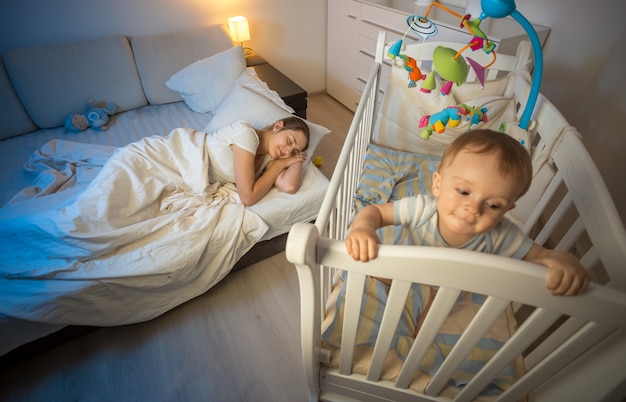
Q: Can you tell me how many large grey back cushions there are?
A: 3